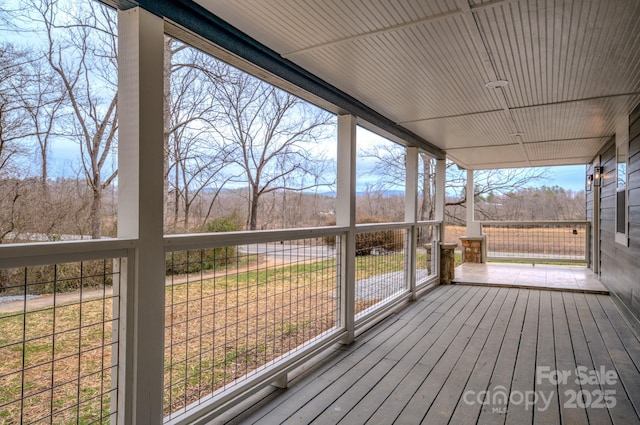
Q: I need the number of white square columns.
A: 5